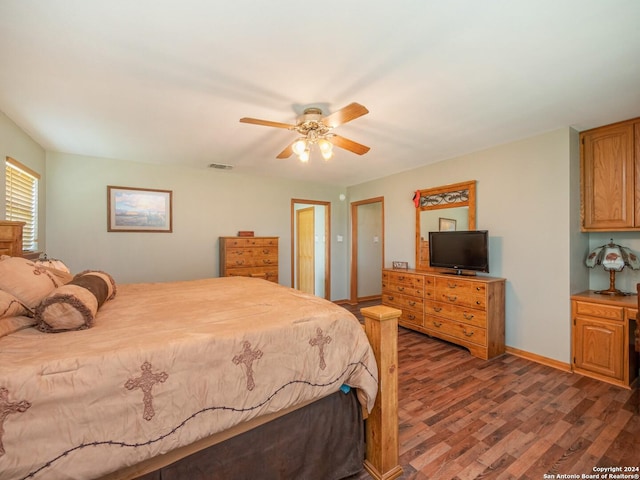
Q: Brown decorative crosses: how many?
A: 4